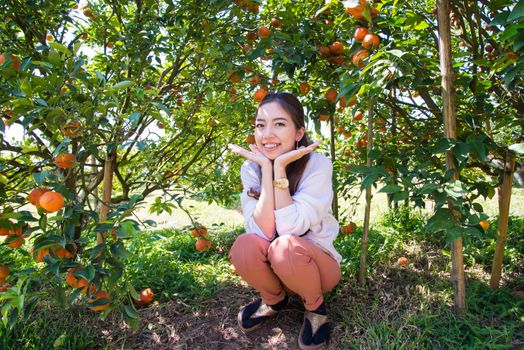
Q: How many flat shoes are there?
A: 2